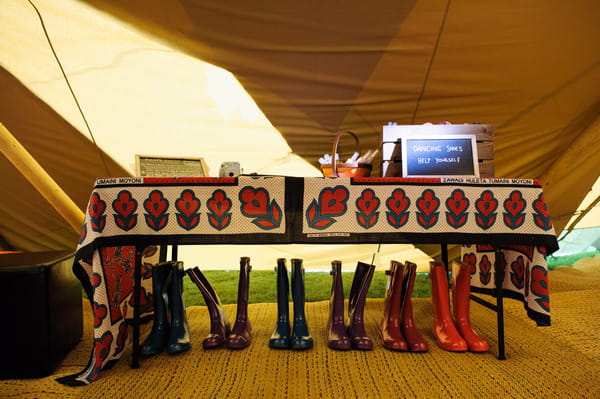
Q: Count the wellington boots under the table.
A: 12